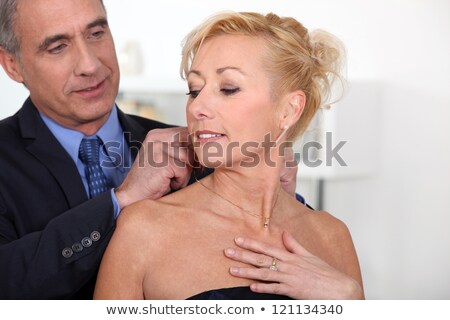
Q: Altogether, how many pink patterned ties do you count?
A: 0